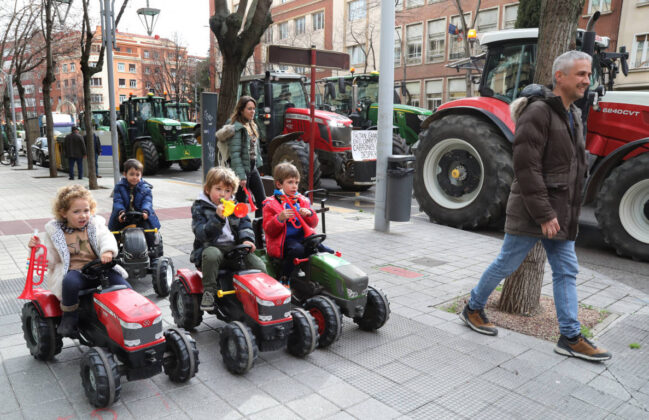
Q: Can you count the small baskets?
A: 1